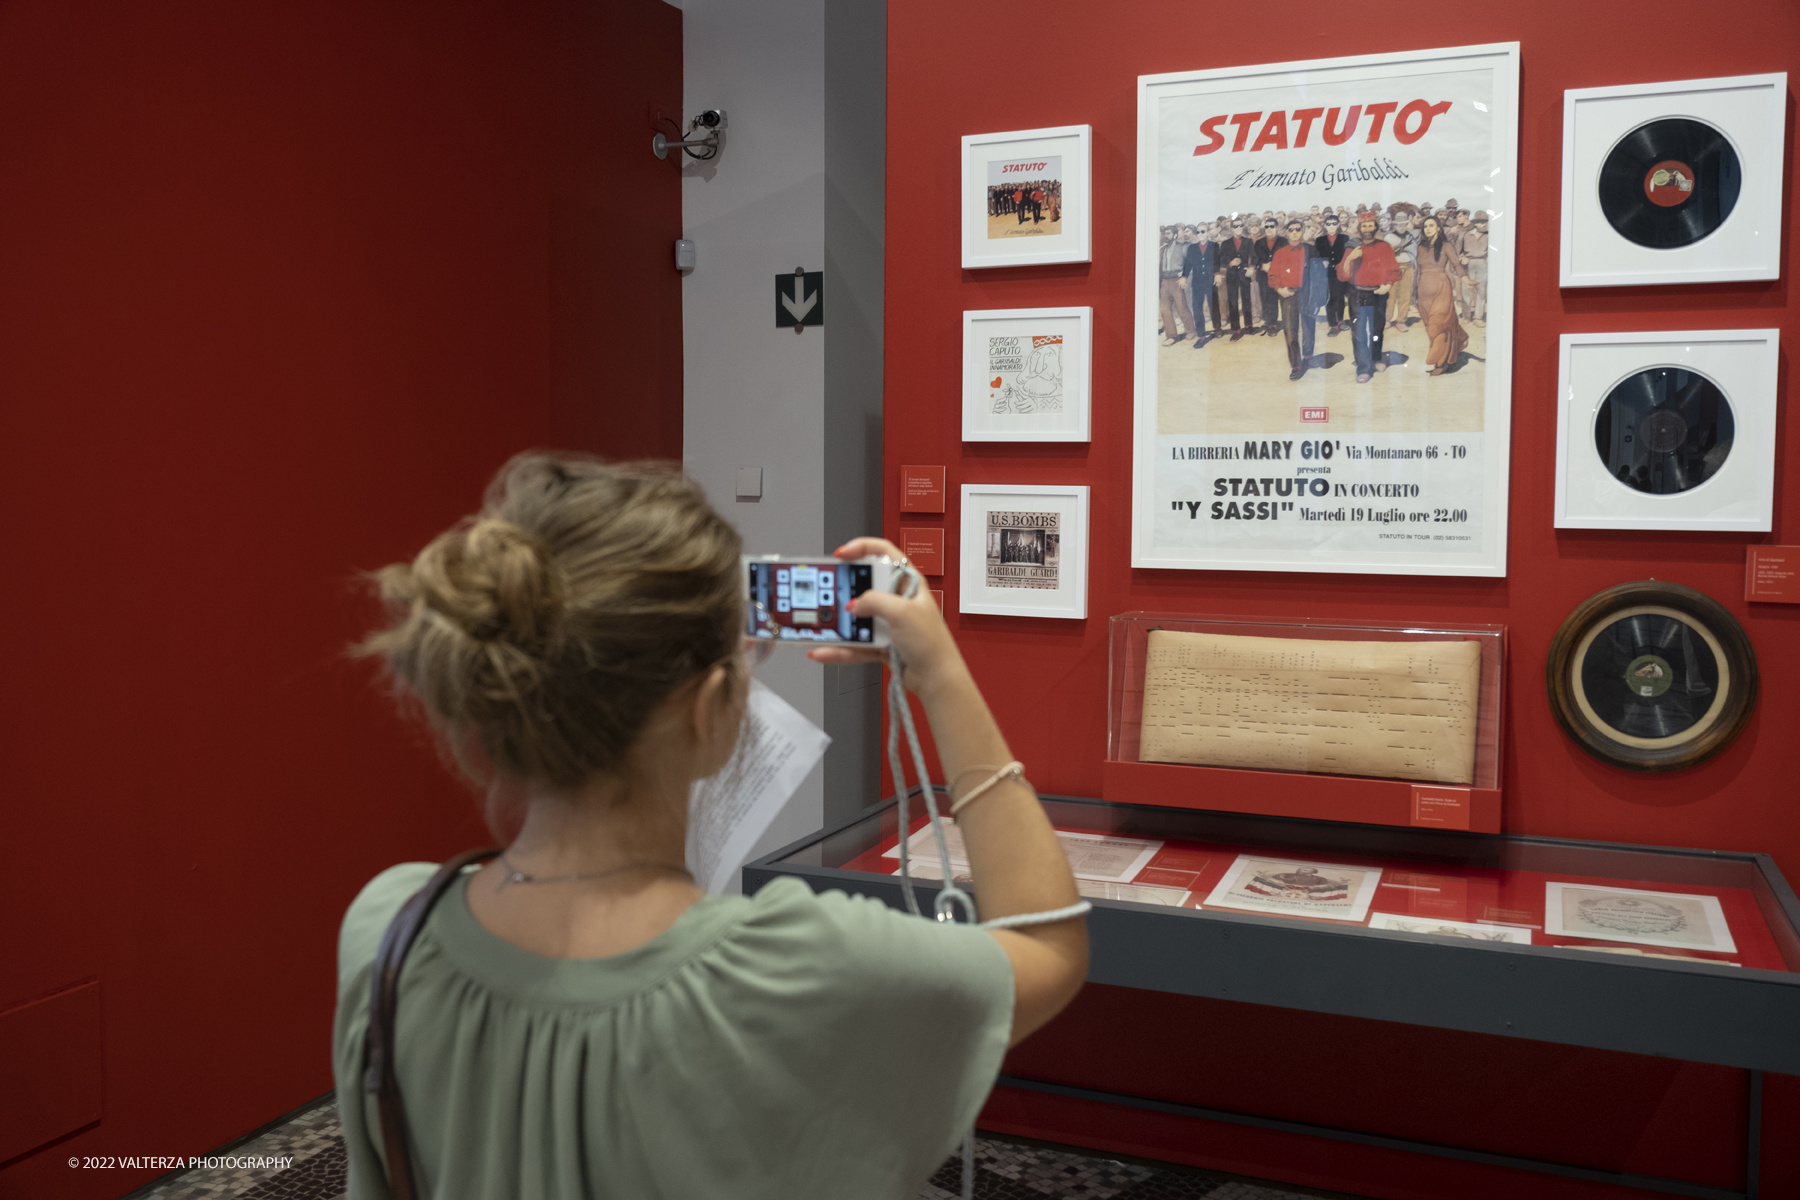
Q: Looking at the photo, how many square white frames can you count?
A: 5